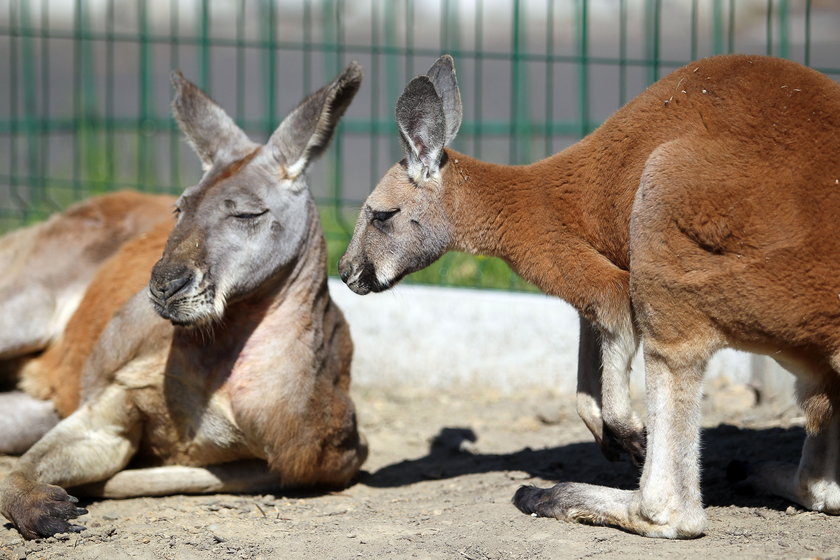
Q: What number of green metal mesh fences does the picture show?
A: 1